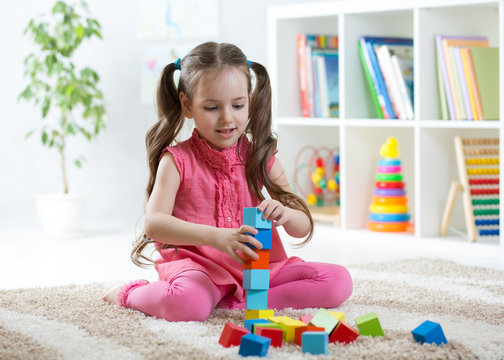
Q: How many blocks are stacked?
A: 6